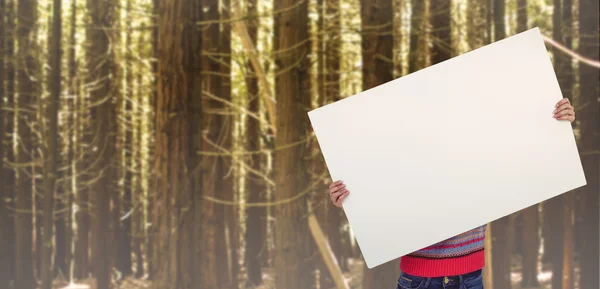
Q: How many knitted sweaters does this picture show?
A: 1